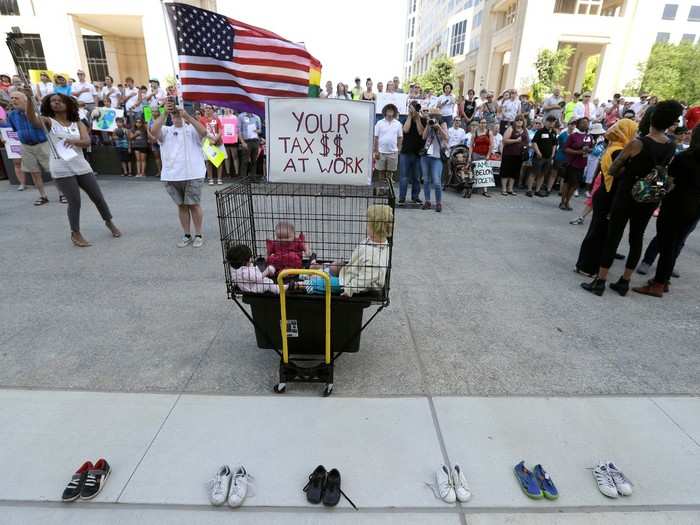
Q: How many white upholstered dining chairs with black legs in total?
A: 0